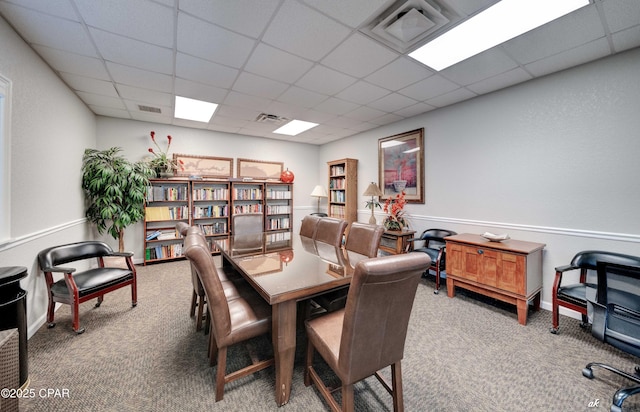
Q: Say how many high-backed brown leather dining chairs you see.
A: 8